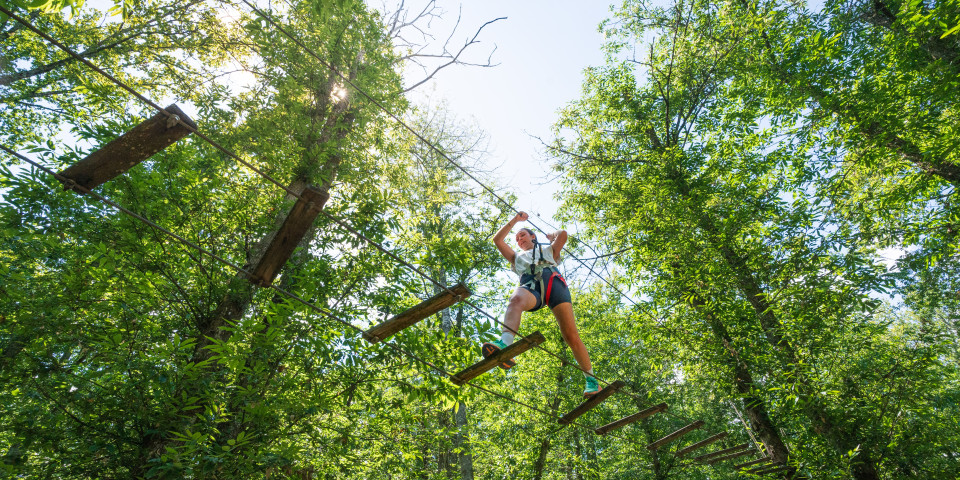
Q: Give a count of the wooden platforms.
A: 13